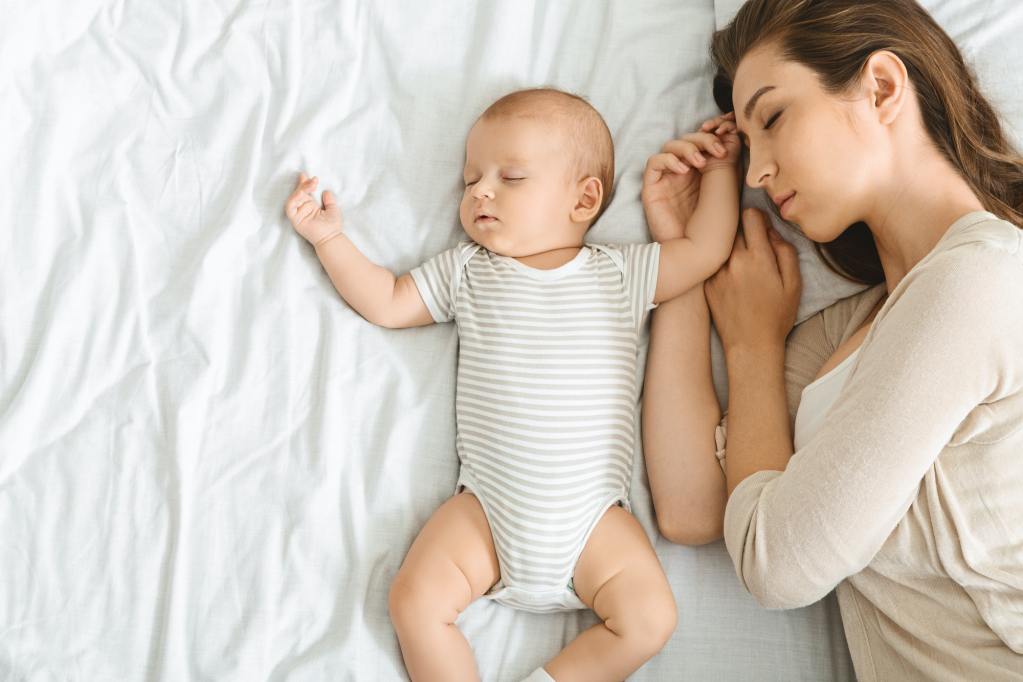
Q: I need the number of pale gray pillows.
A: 1